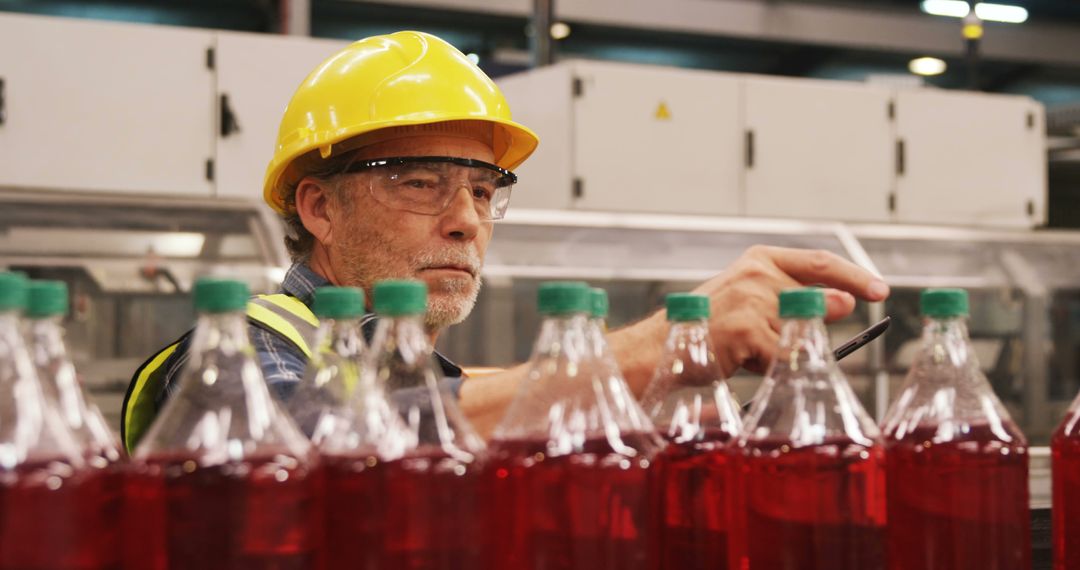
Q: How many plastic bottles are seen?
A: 11